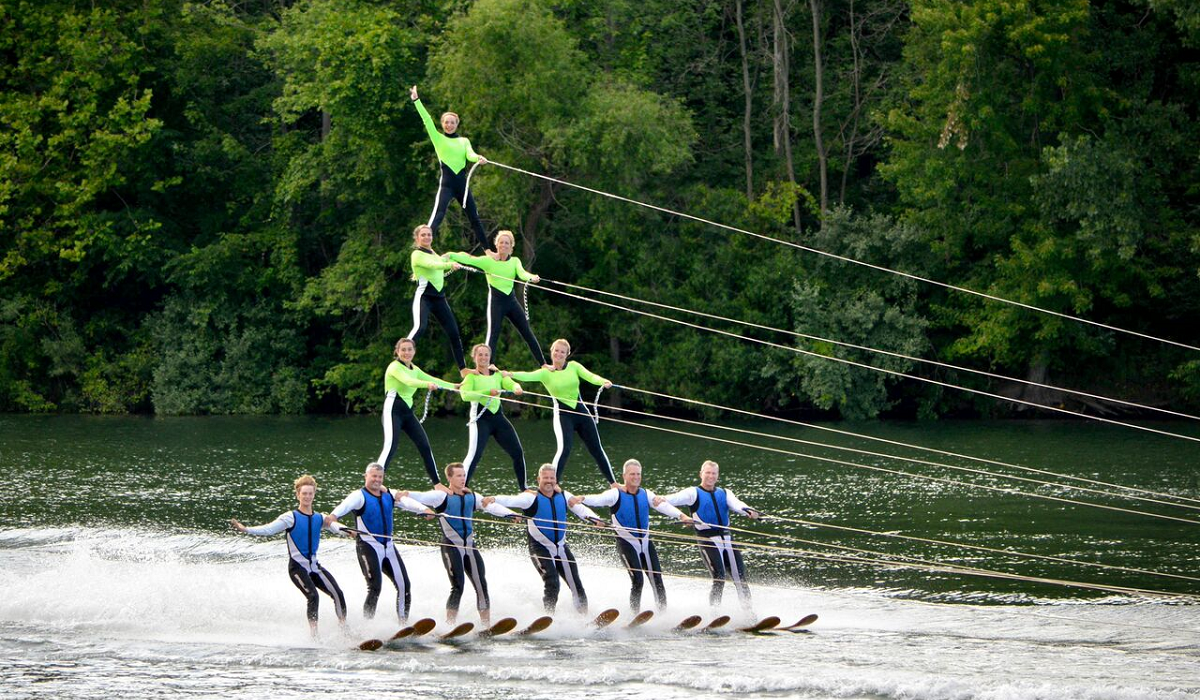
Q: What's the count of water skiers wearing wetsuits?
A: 12